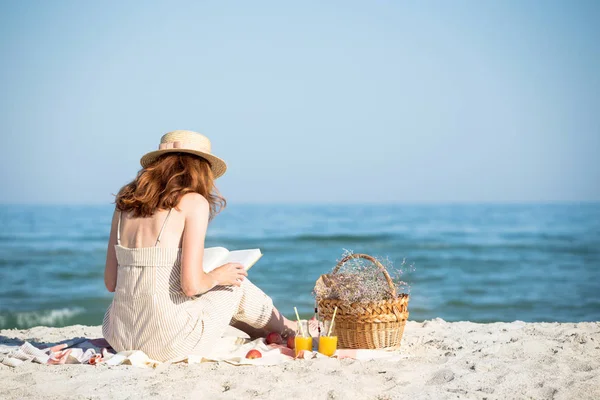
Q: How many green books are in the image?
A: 0